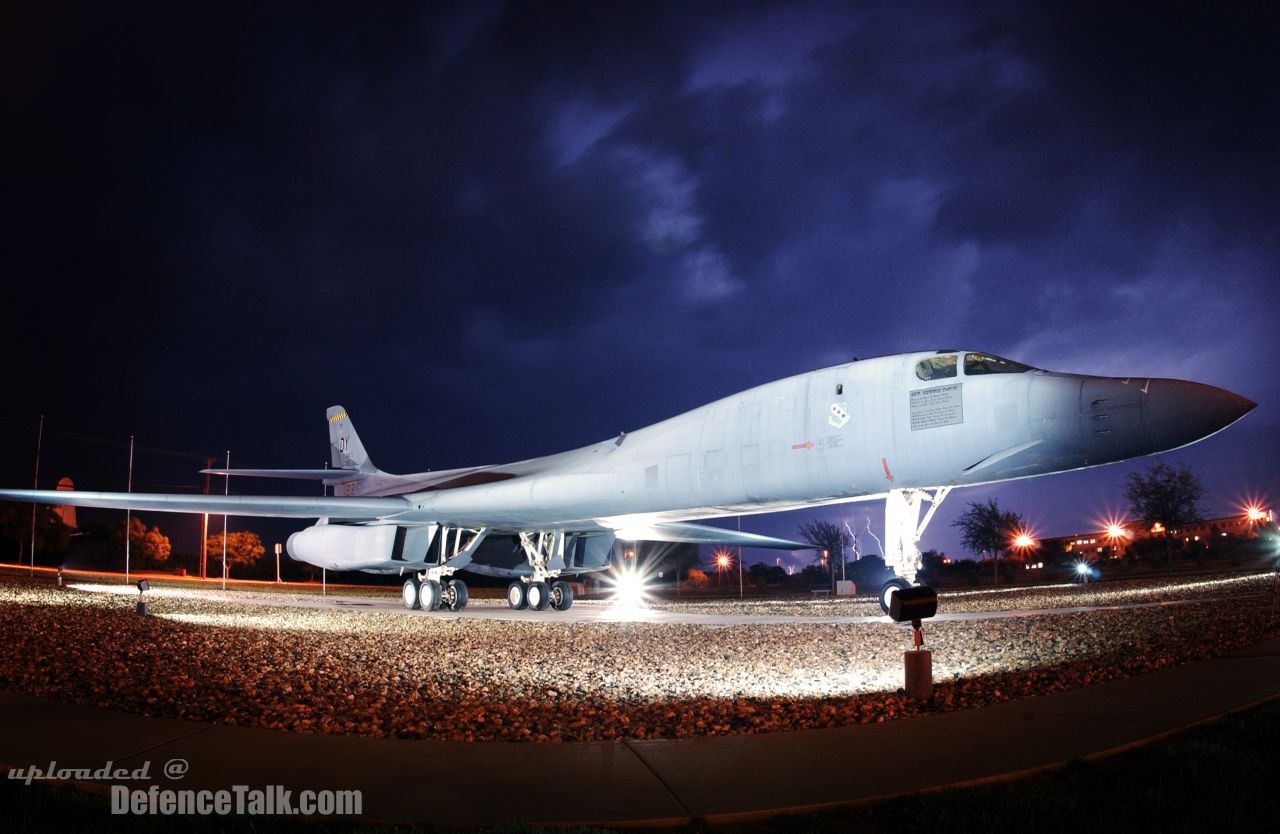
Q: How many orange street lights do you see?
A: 4